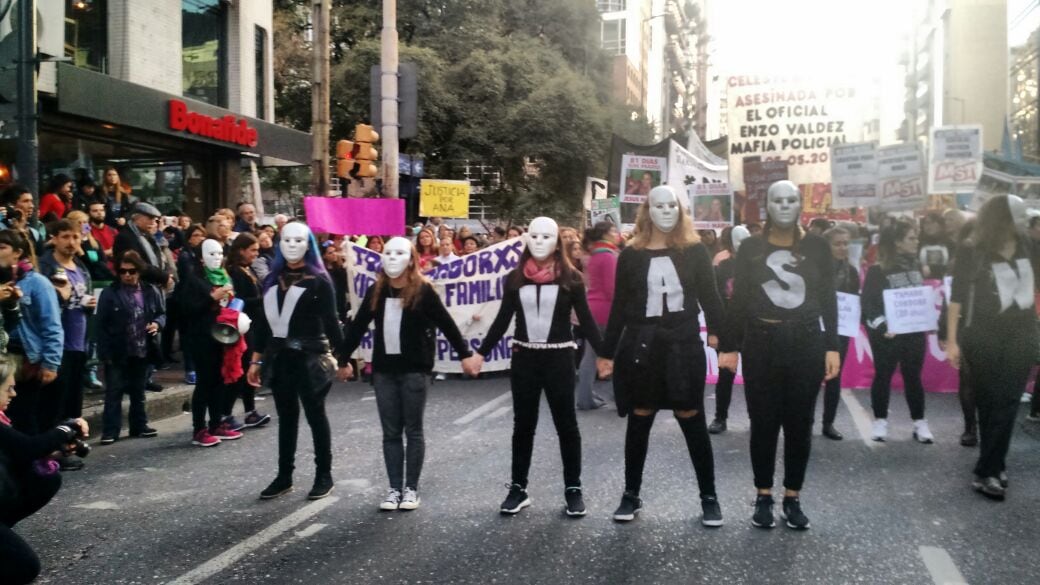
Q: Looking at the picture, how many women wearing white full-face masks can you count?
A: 8